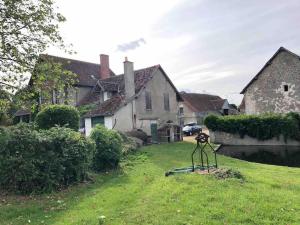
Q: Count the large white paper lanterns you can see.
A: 0